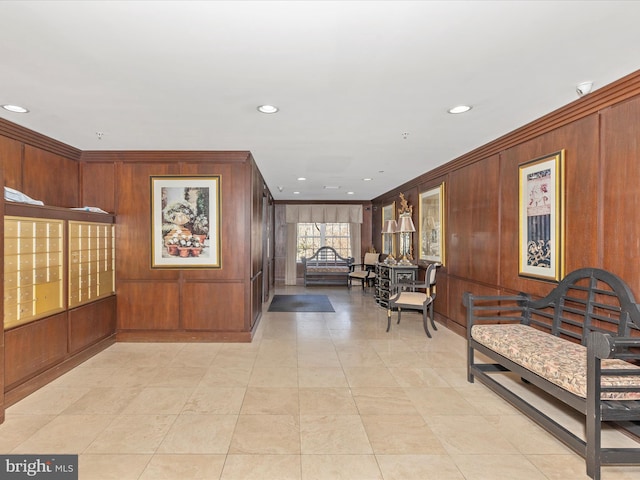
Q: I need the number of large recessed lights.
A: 3